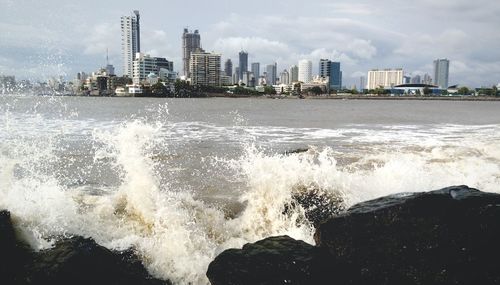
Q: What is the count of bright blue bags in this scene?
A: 0